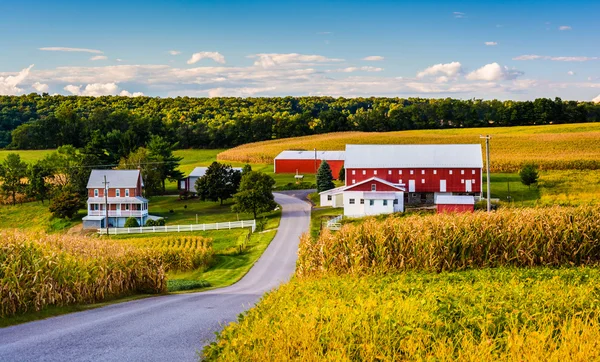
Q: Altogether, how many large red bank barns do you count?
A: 1